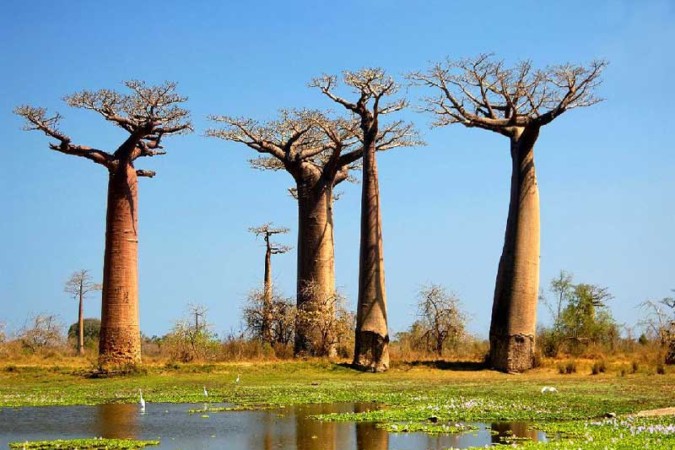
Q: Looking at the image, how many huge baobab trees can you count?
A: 4